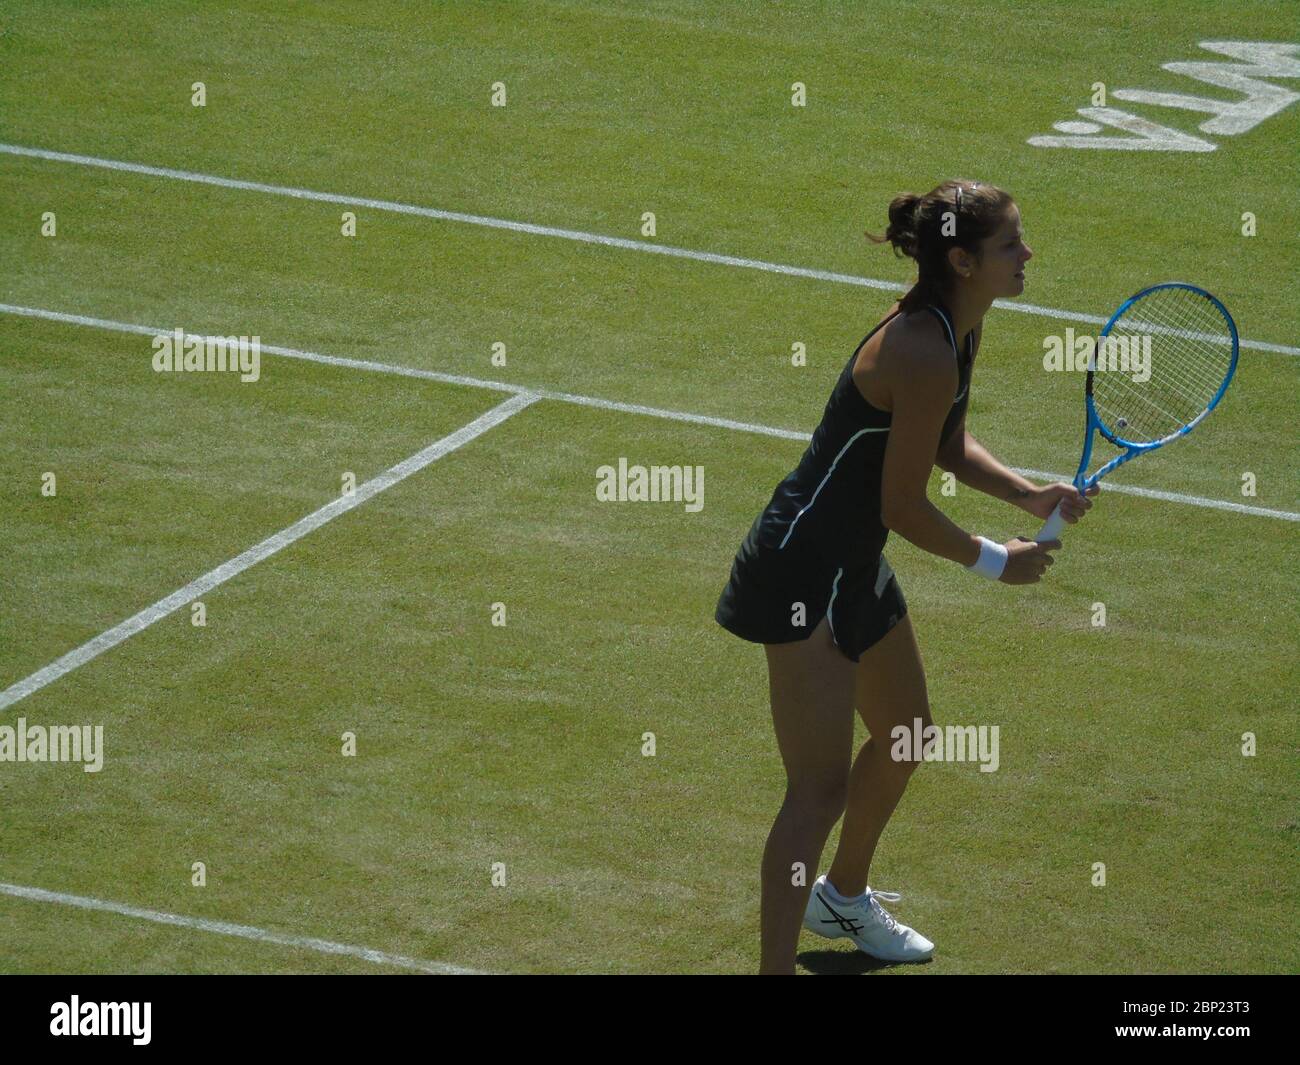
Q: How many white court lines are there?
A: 4